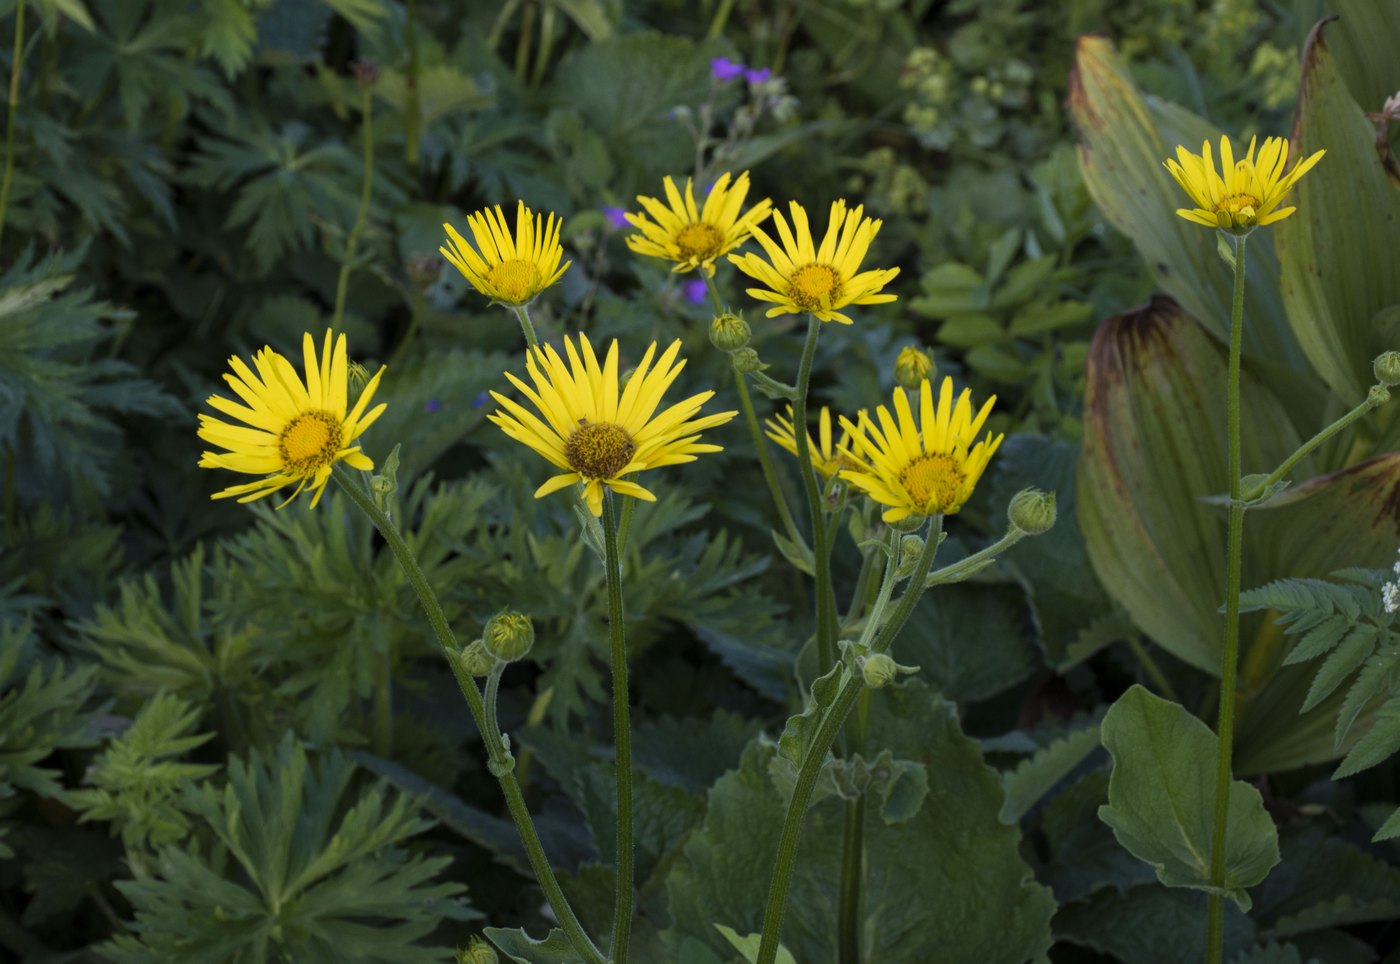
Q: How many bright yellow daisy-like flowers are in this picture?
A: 8